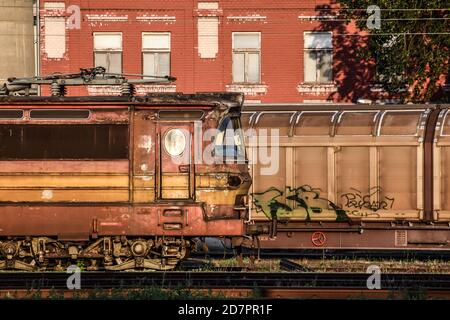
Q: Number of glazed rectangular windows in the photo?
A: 4